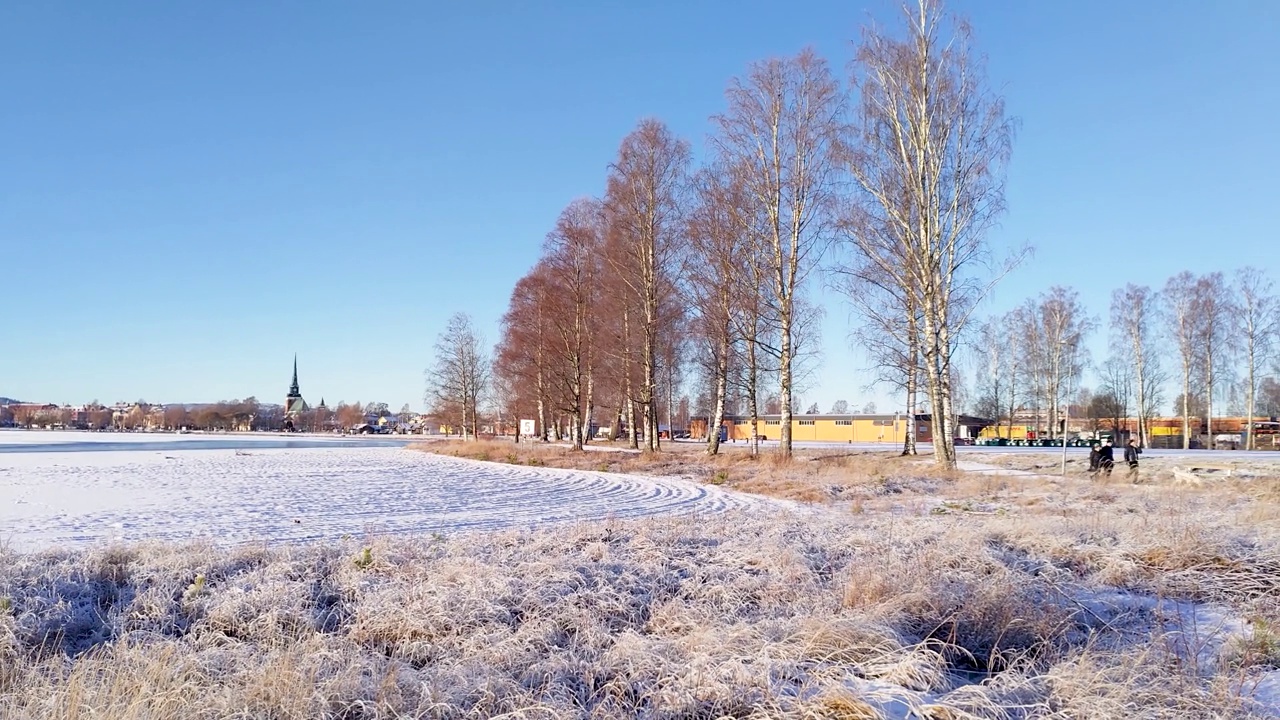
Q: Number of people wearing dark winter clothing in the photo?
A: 3